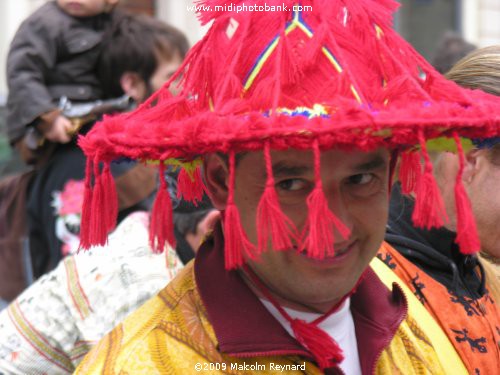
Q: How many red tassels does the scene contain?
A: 12